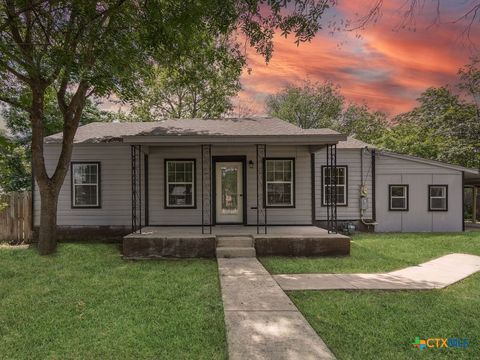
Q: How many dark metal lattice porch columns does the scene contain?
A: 4